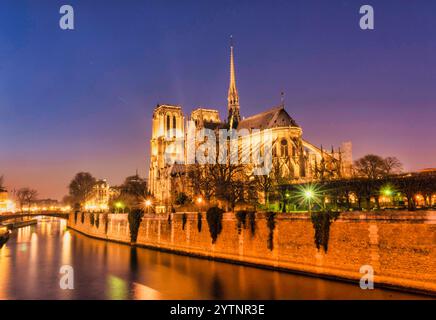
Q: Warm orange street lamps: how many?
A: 2